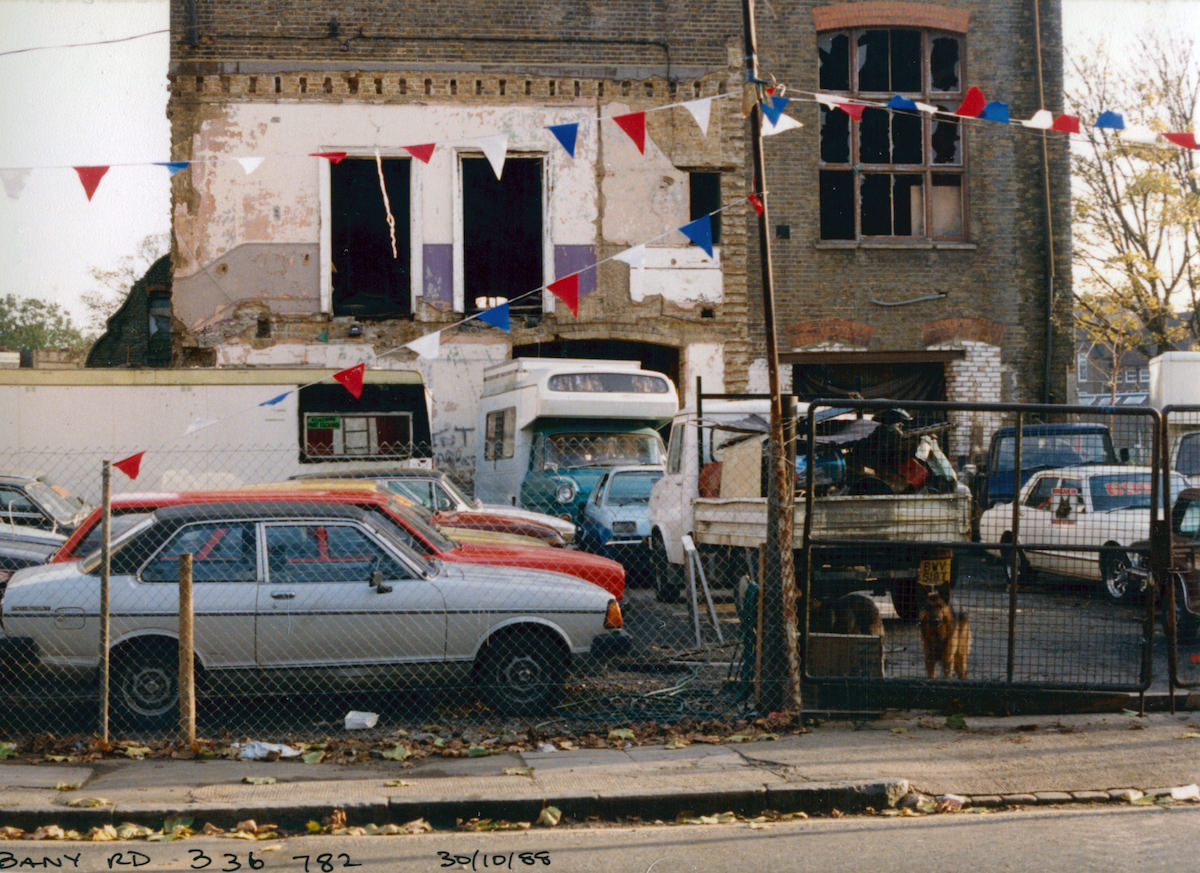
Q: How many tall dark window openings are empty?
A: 2